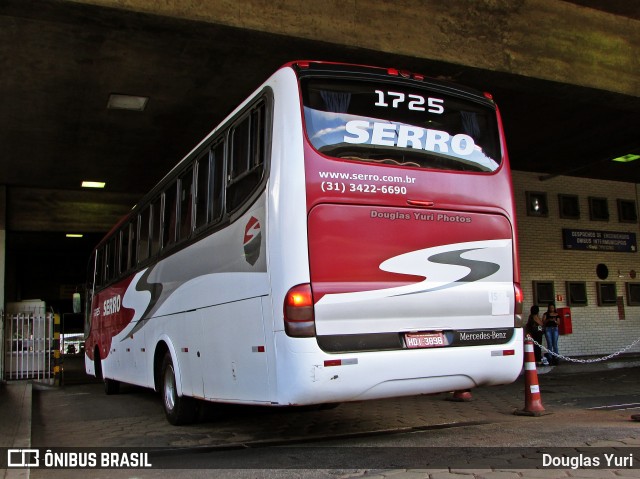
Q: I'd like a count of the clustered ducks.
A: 0